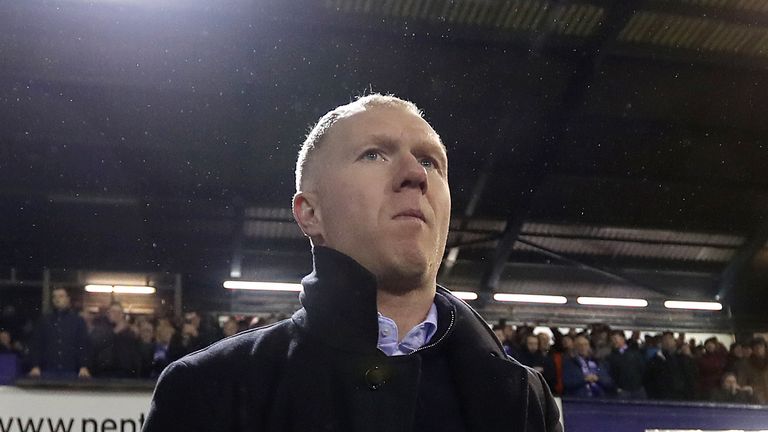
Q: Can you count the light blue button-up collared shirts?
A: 1